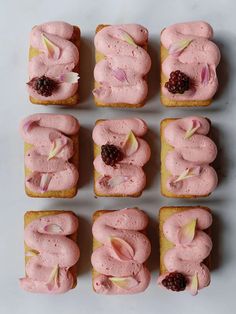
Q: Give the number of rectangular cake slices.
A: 9